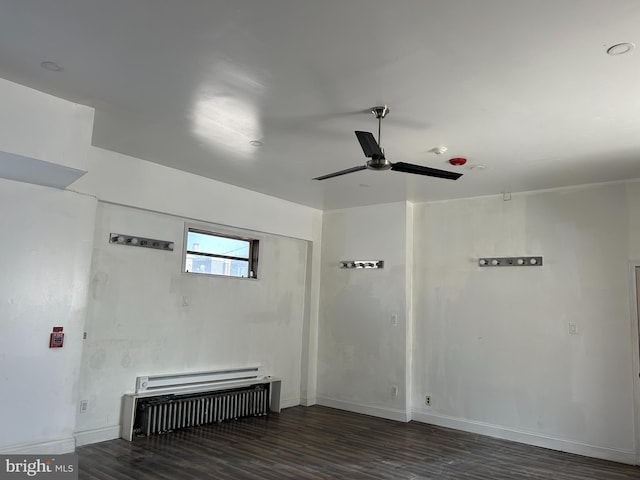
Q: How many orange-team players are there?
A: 0